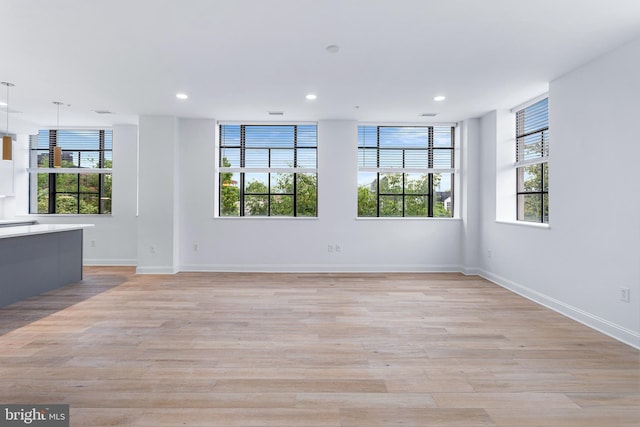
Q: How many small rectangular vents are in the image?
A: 3